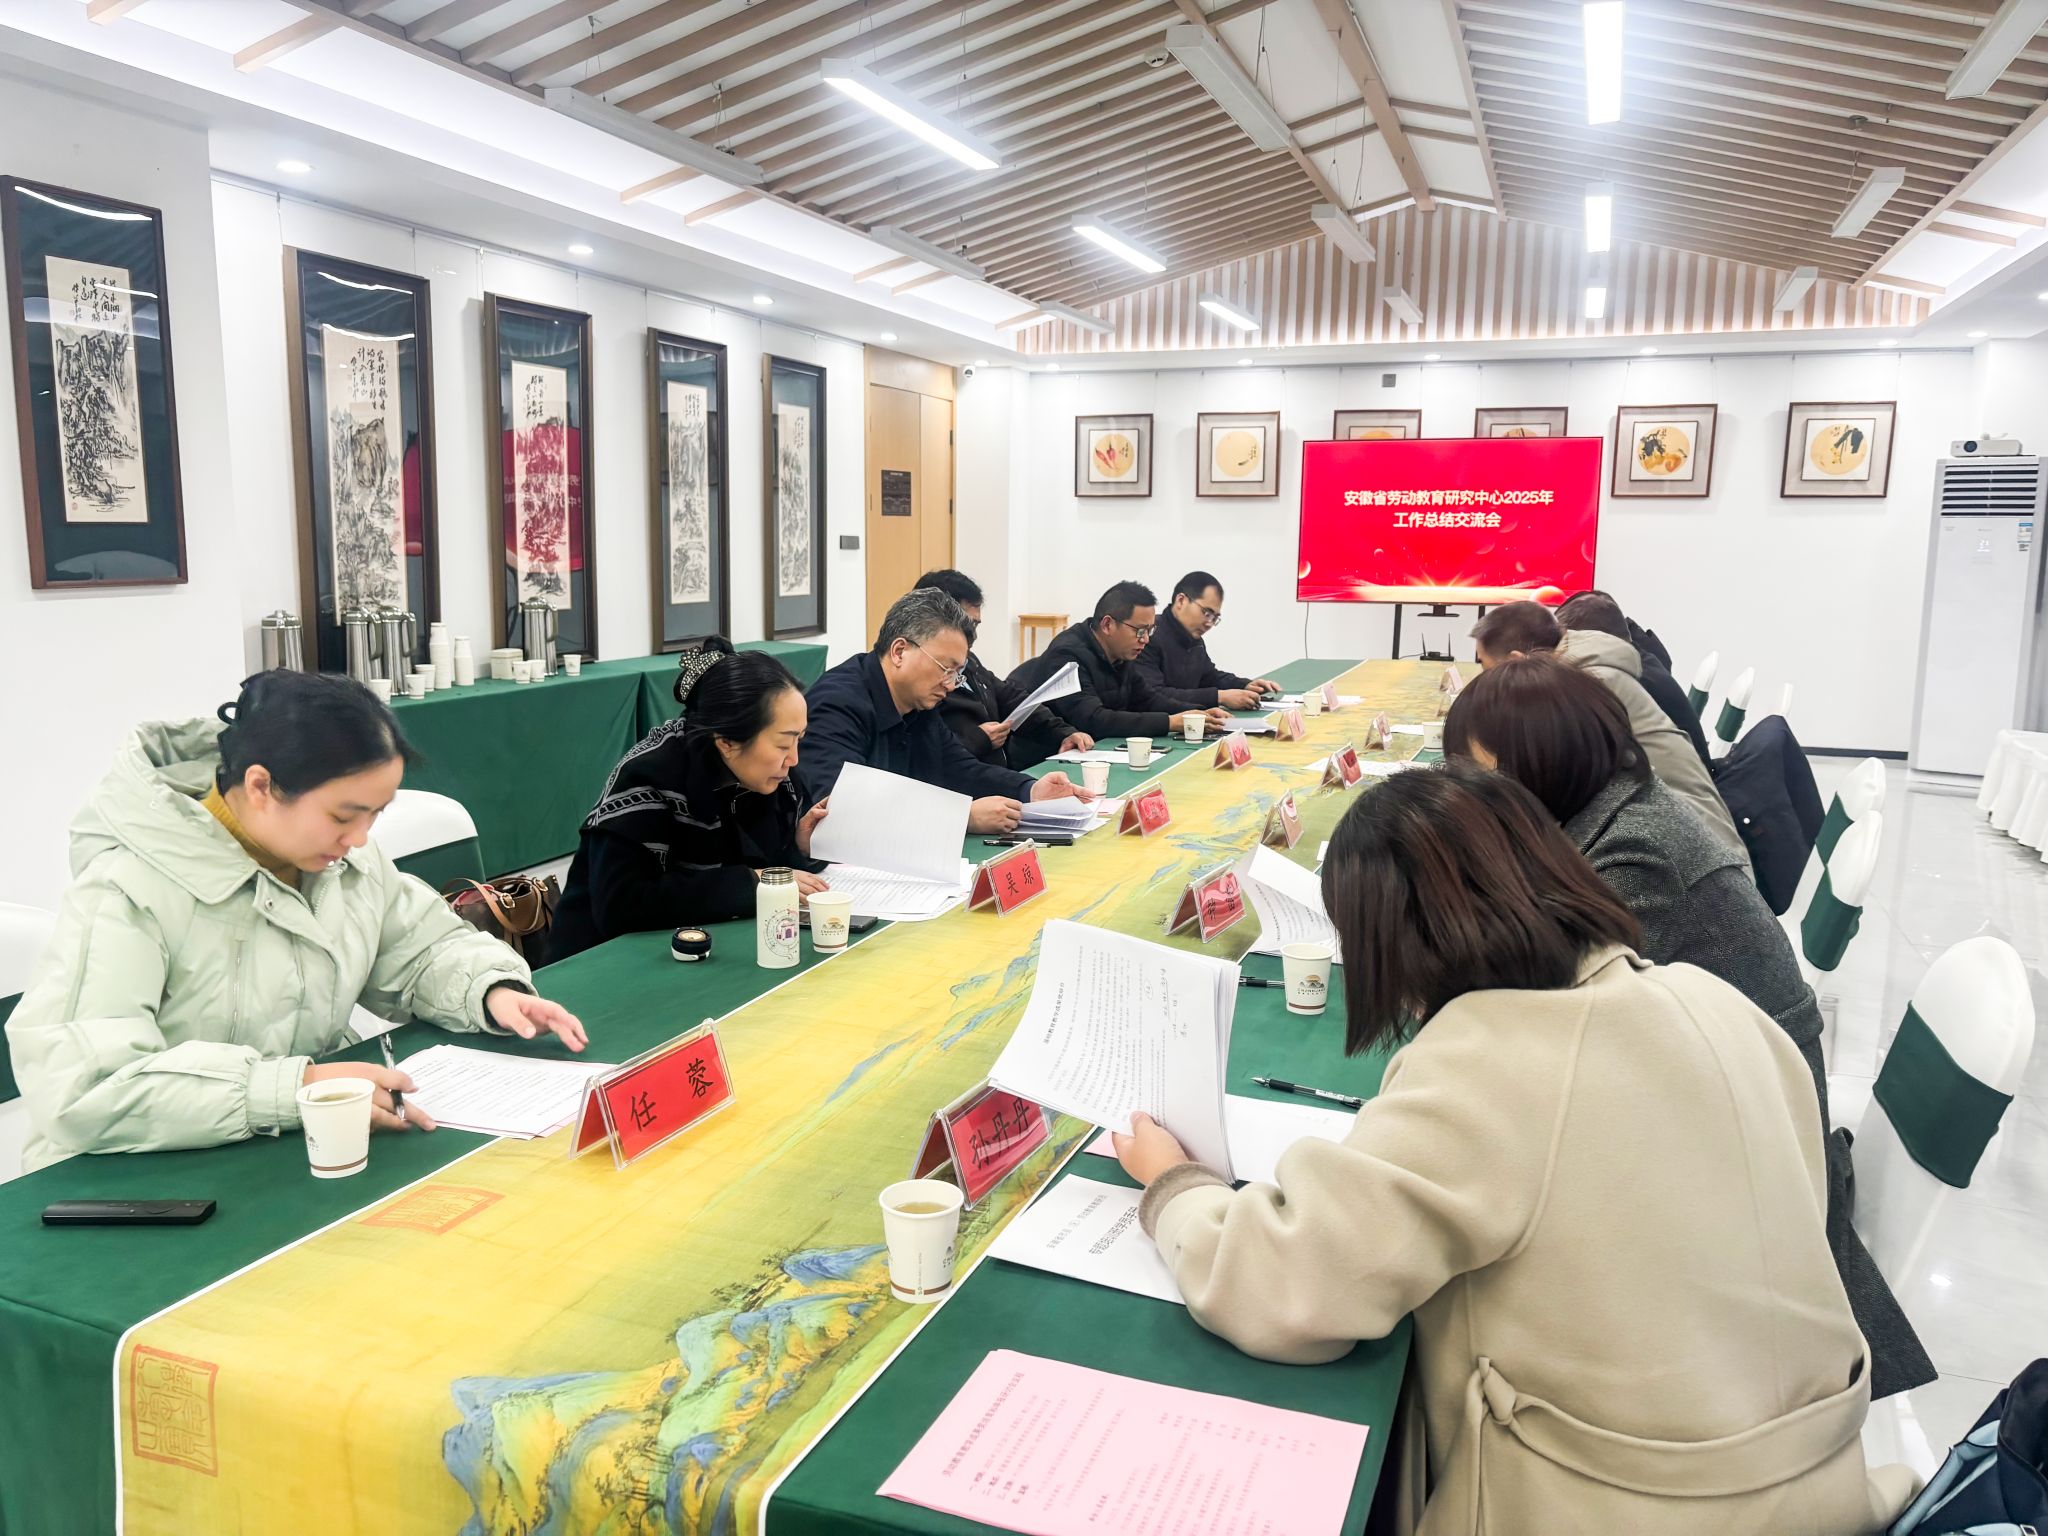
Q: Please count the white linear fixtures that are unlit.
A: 9